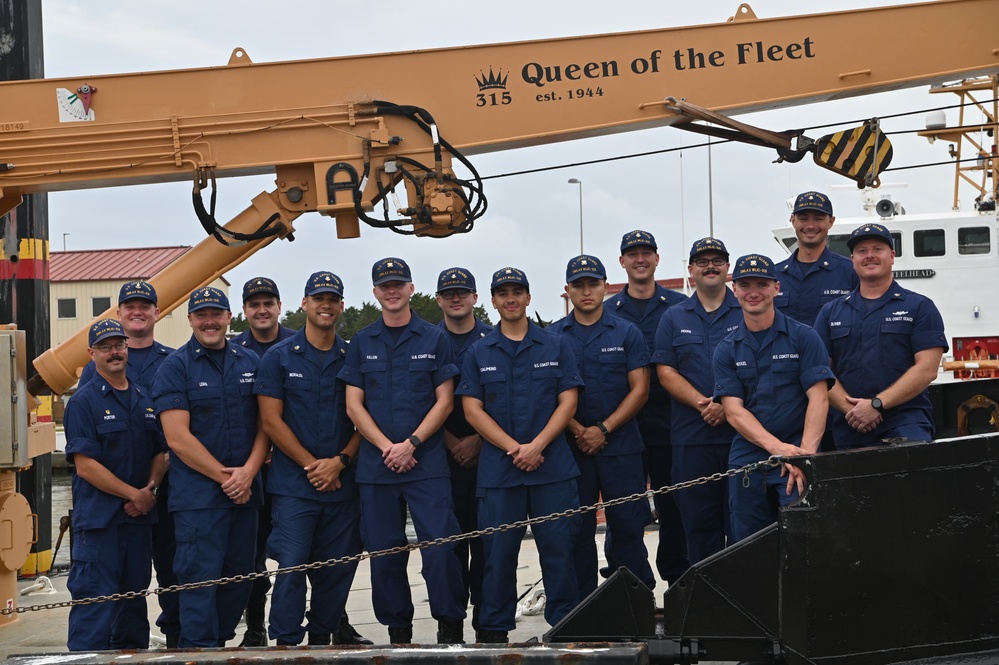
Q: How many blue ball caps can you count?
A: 14